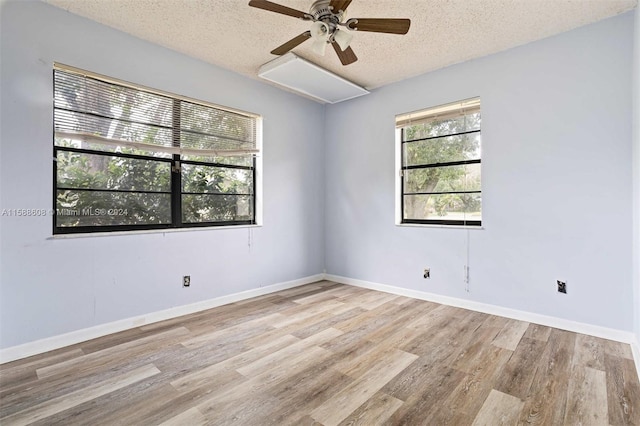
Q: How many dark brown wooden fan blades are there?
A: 5